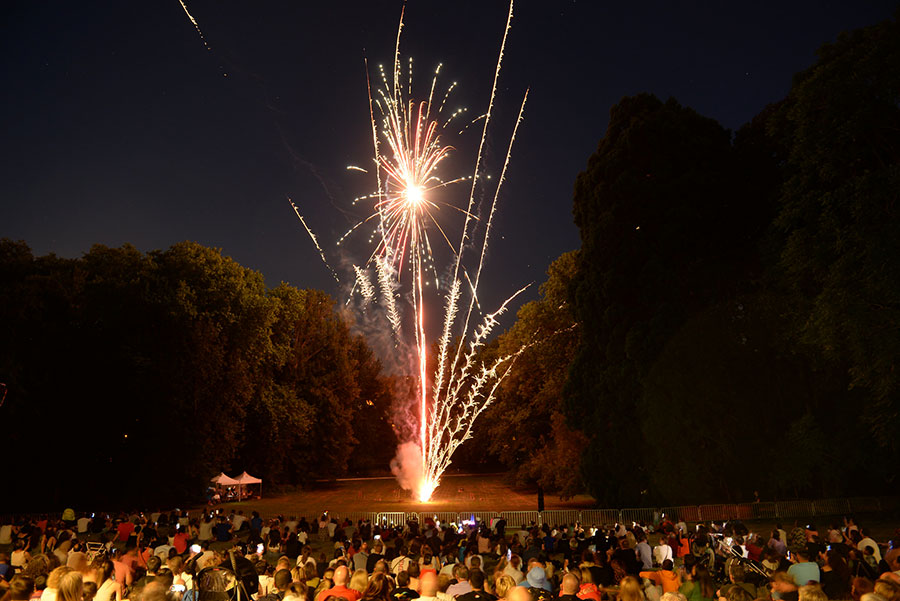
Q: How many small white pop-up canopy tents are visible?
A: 2